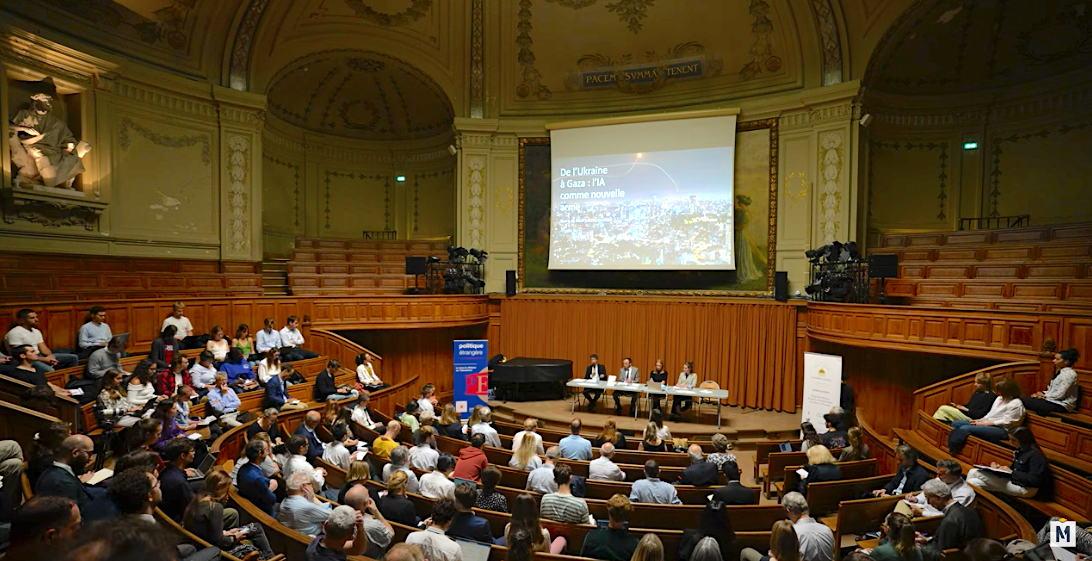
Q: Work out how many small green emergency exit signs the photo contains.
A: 2